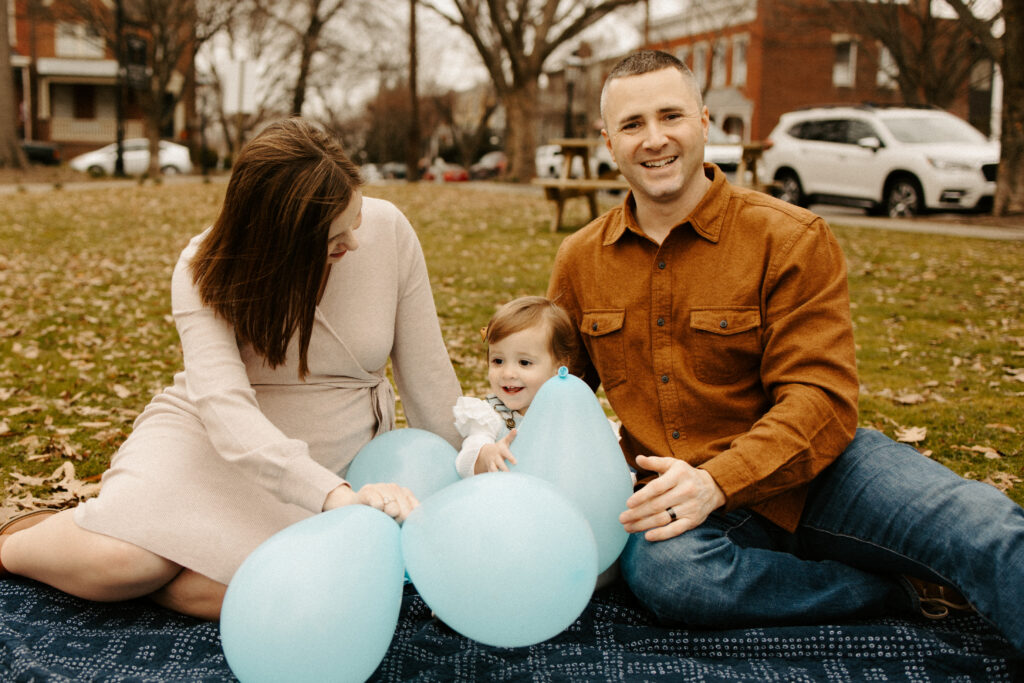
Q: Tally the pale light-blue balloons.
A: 4